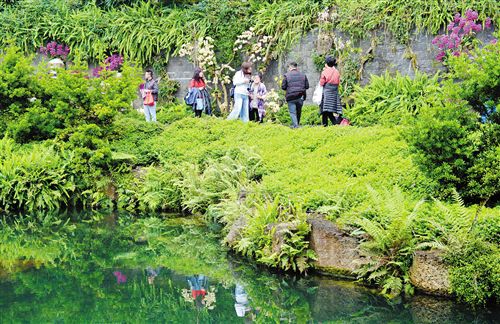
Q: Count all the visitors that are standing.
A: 6